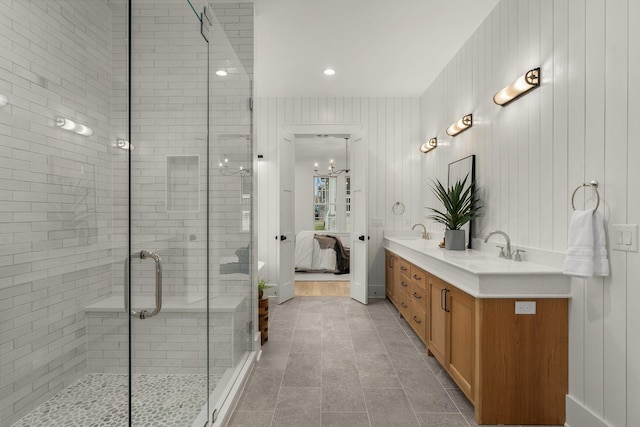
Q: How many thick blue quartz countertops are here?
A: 0